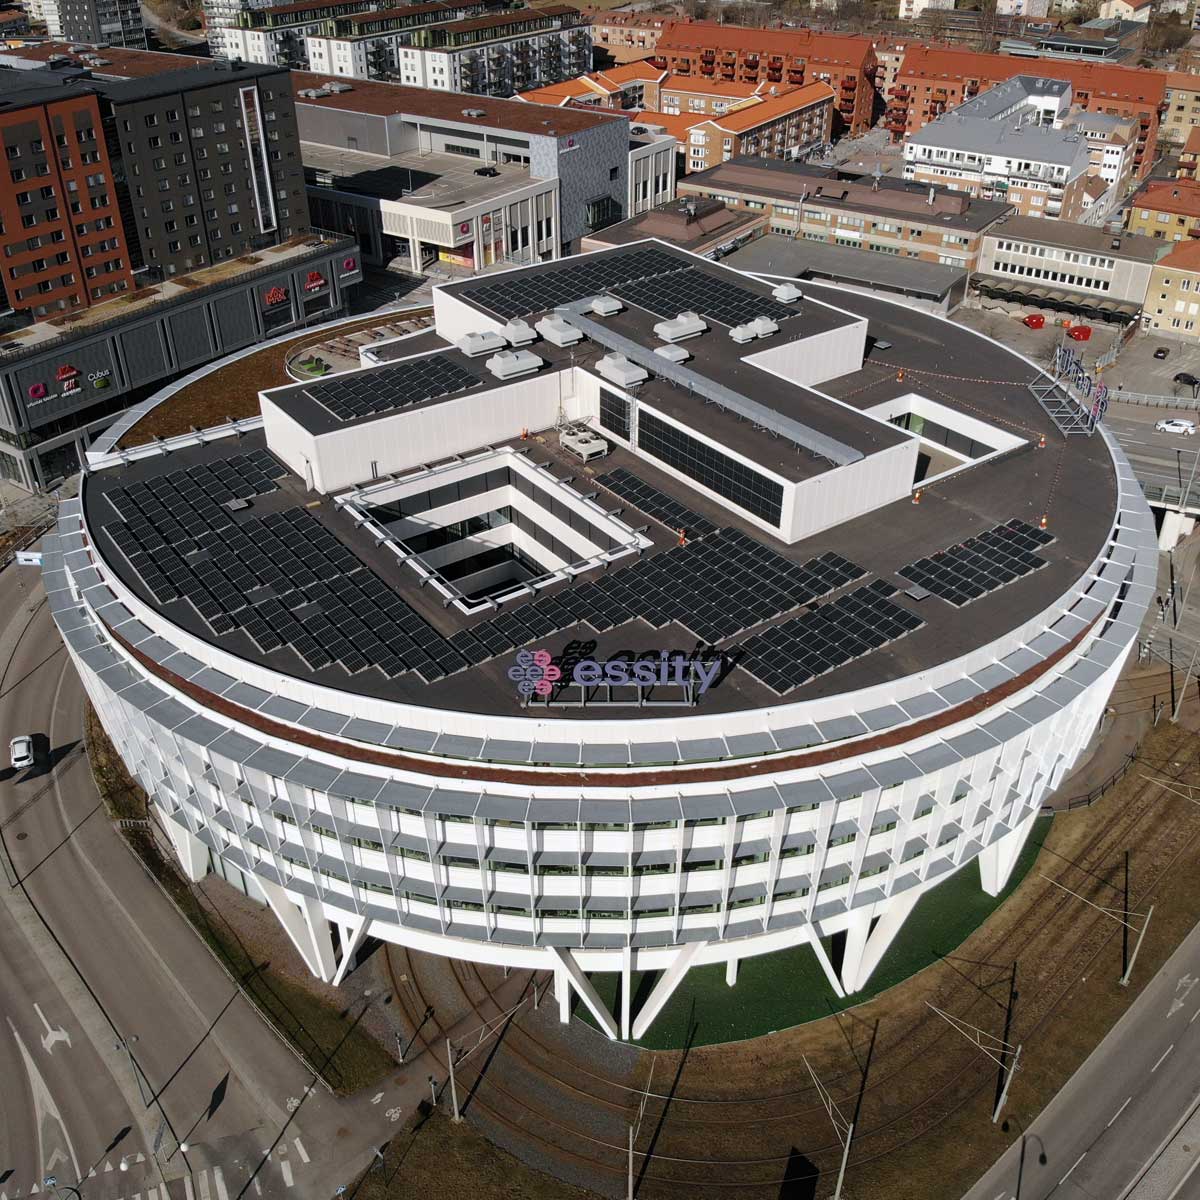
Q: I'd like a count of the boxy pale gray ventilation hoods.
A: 11